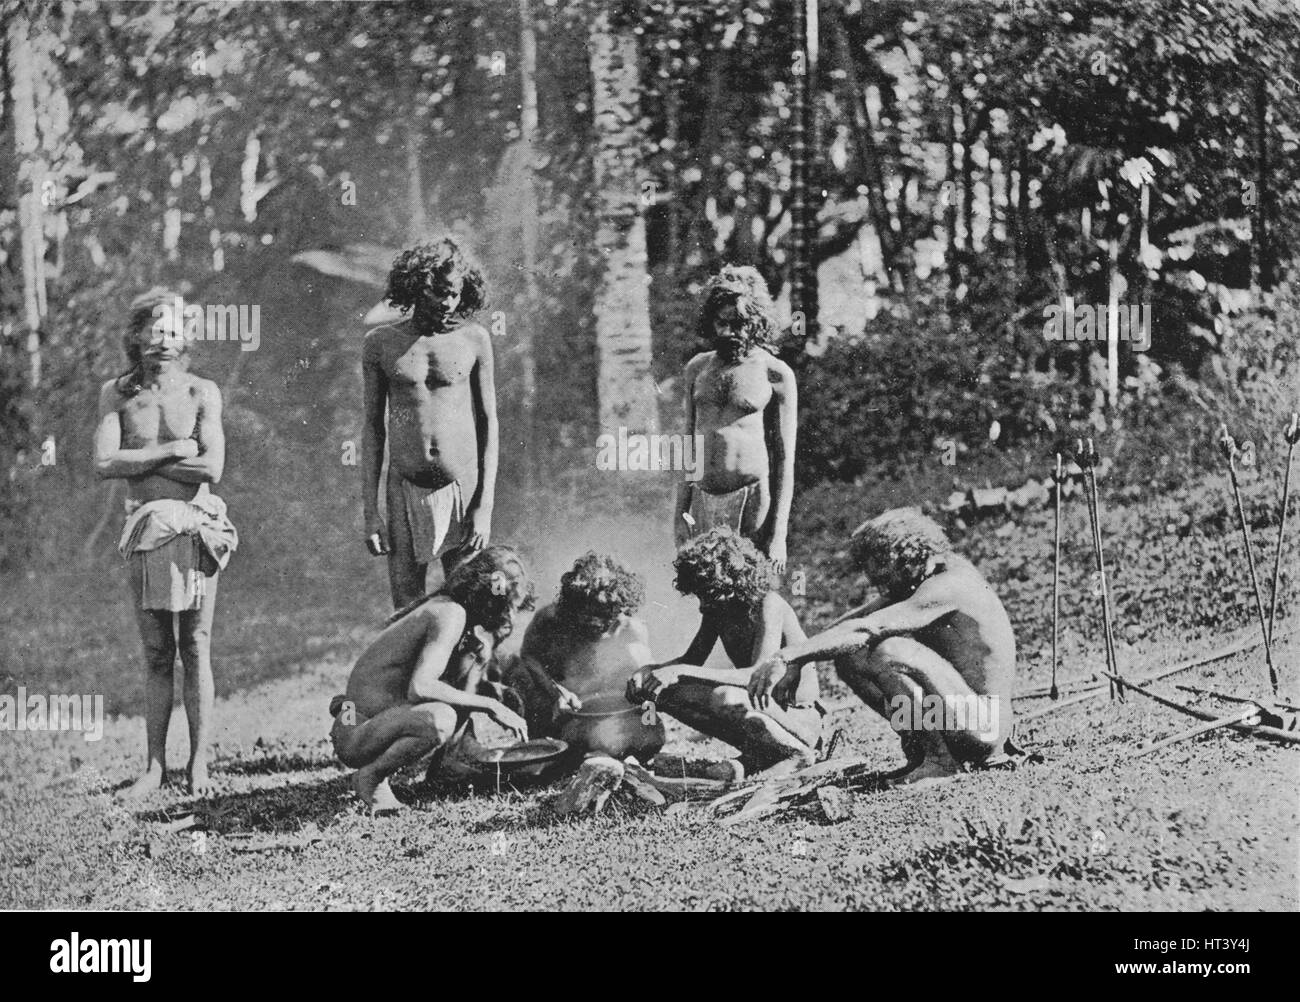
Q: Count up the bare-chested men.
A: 7